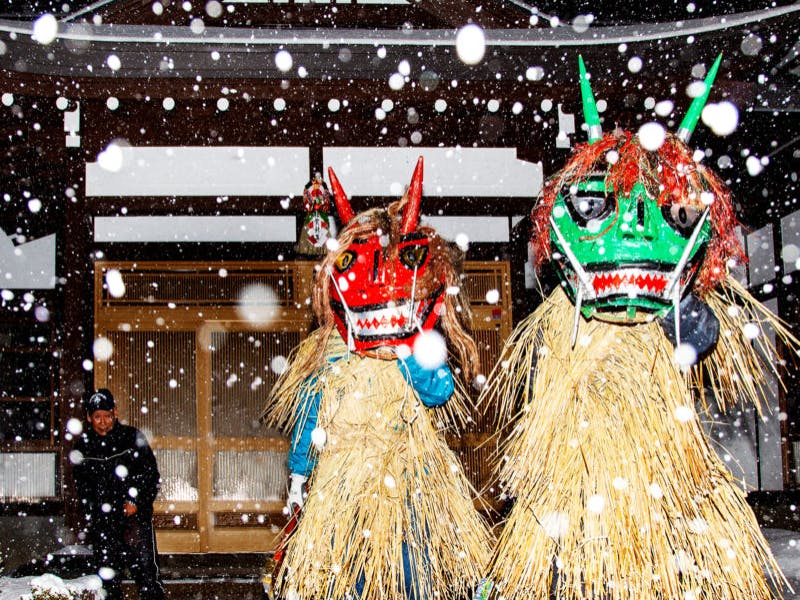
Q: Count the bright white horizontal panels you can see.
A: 4